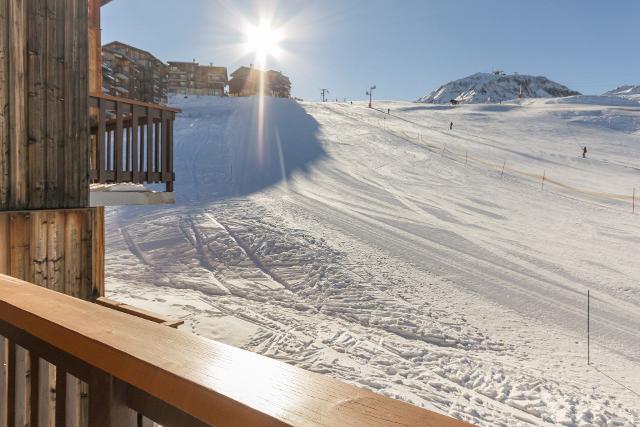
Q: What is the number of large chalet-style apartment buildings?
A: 3